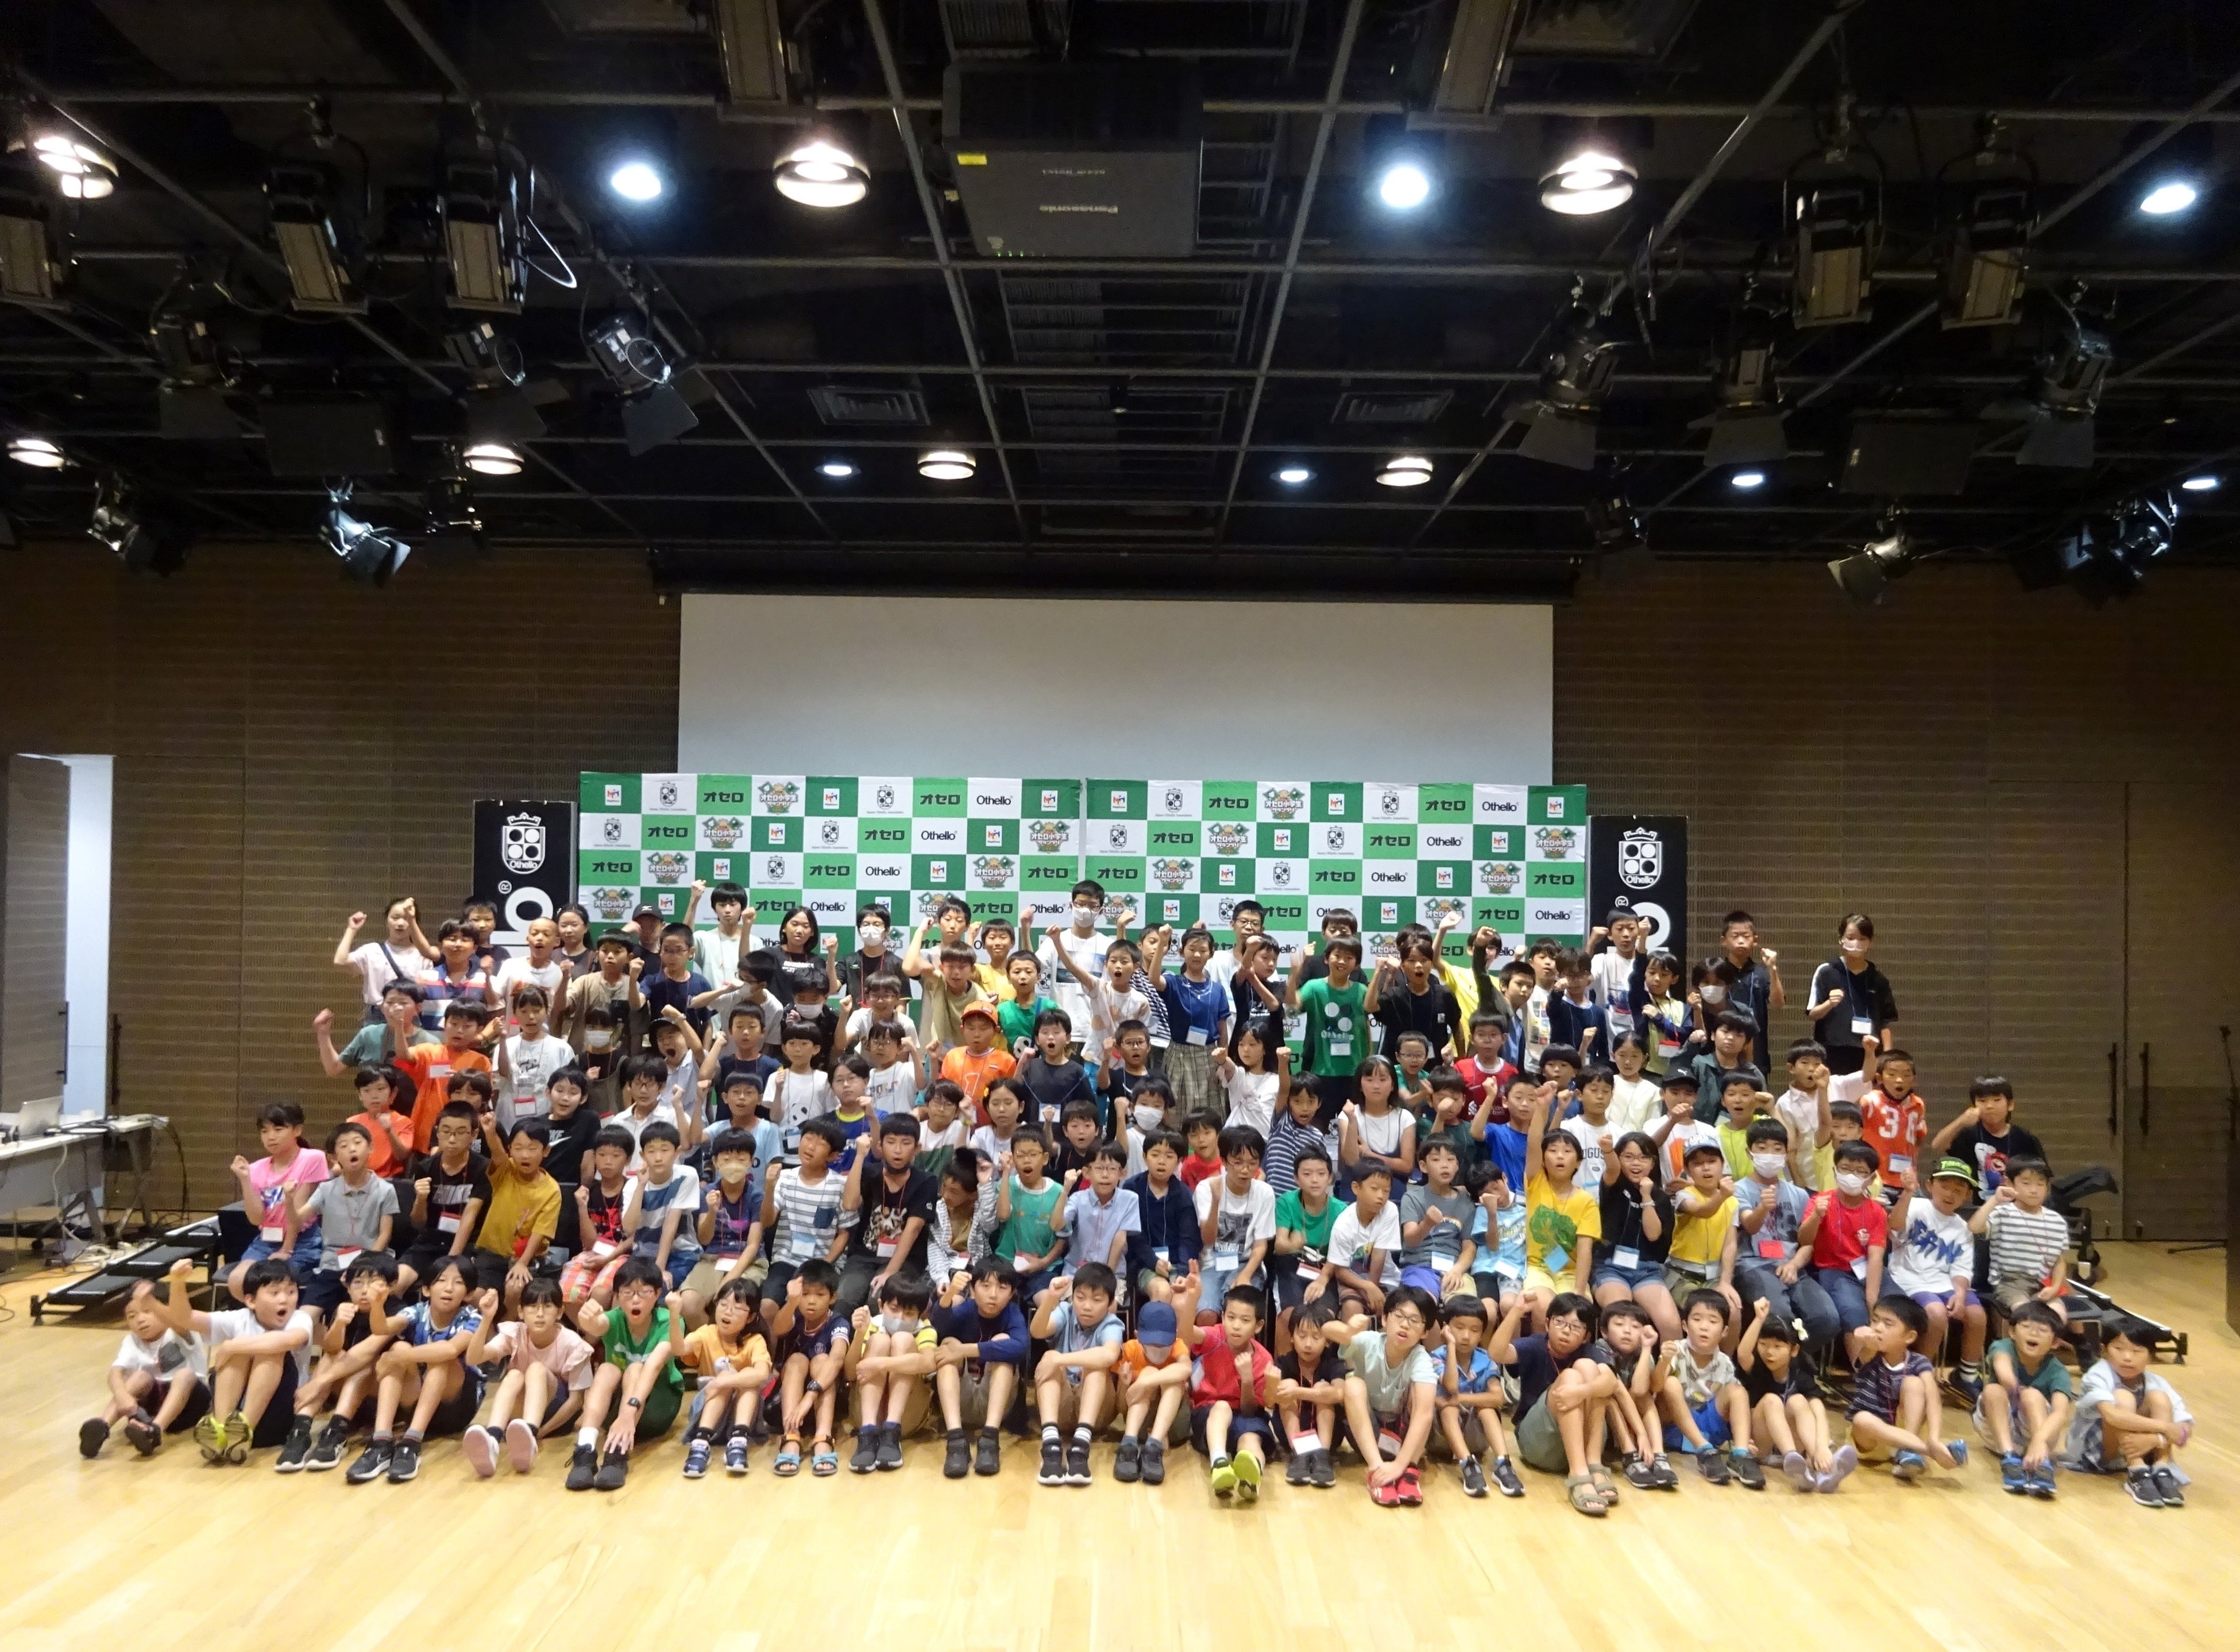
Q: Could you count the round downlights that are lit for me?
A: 14